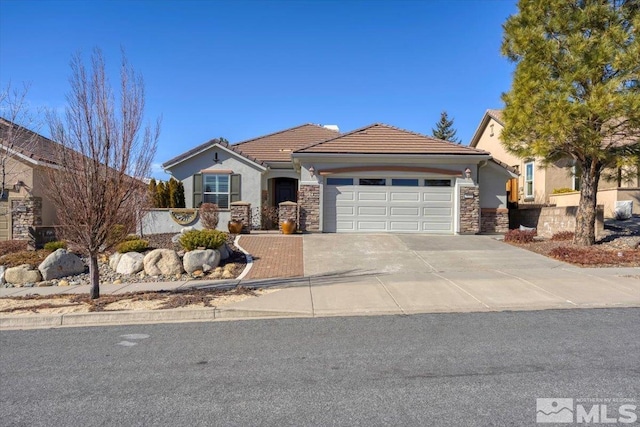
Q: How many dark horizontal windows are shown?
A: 4